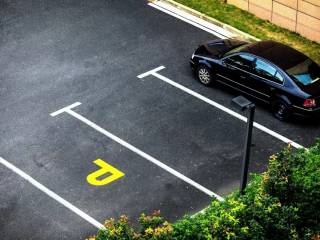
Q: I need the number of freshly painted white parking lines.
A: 3